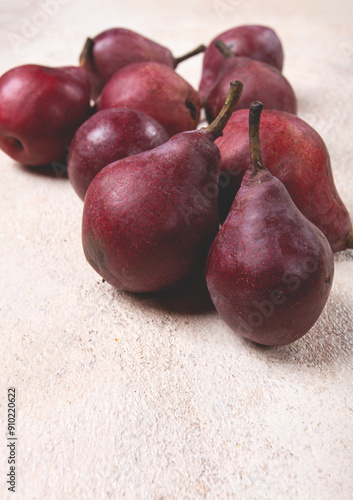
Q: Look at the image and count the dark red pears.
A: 9